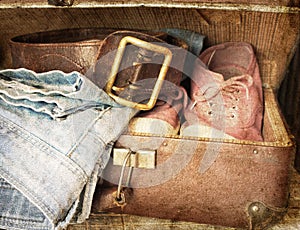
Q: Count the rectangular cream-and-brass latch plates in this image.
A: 1